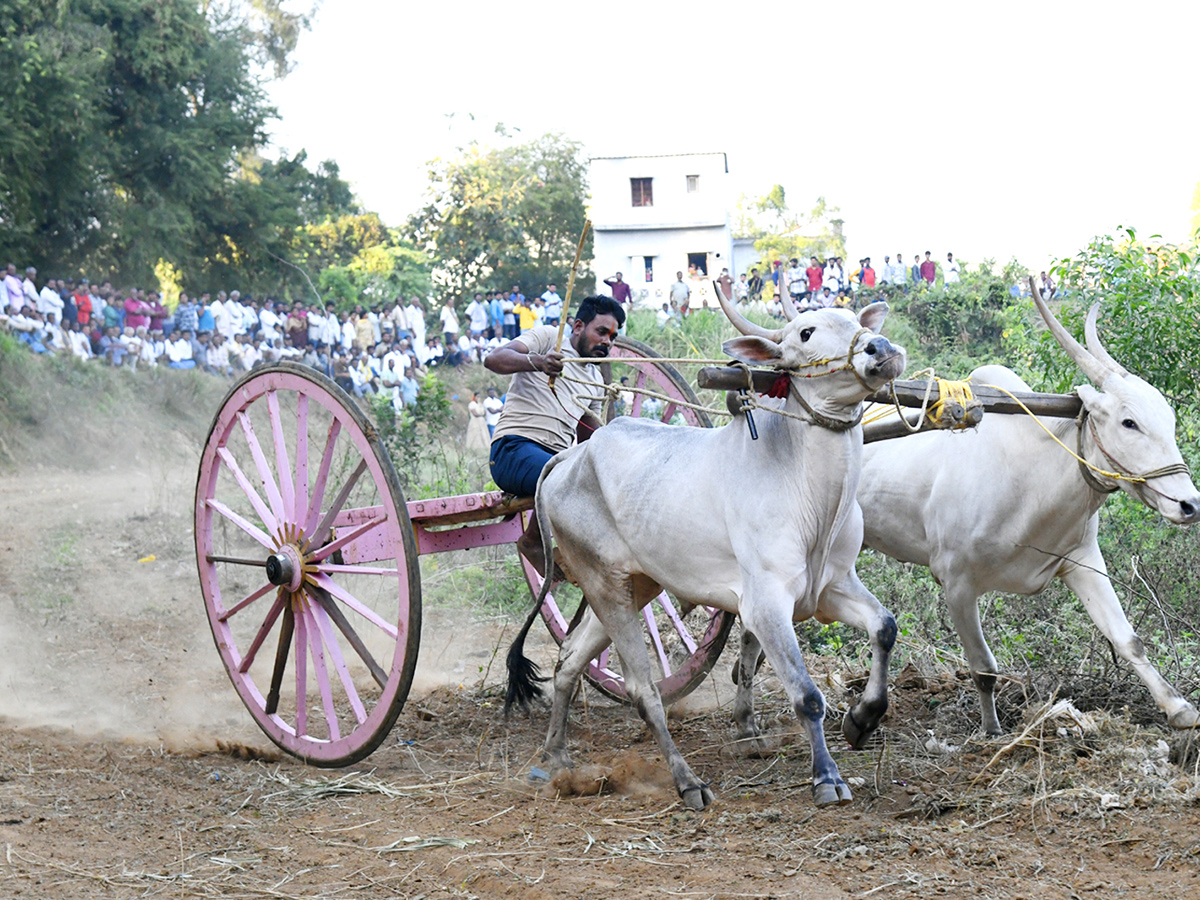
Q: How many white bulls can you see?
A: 2